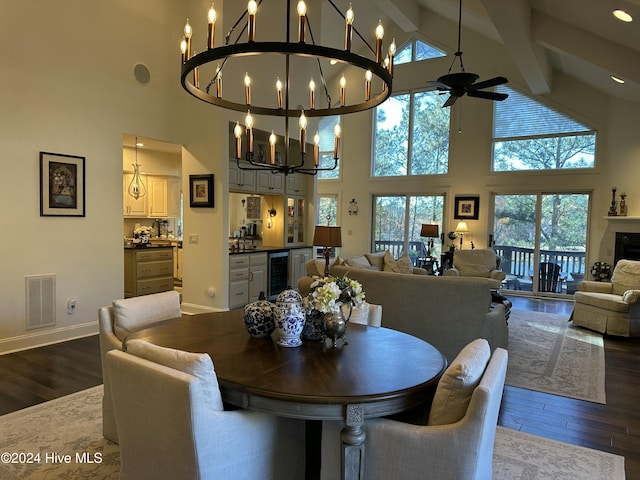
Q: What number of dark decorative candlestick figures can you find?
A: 2